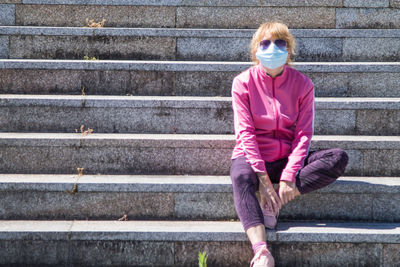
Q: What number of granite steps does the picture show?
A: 7